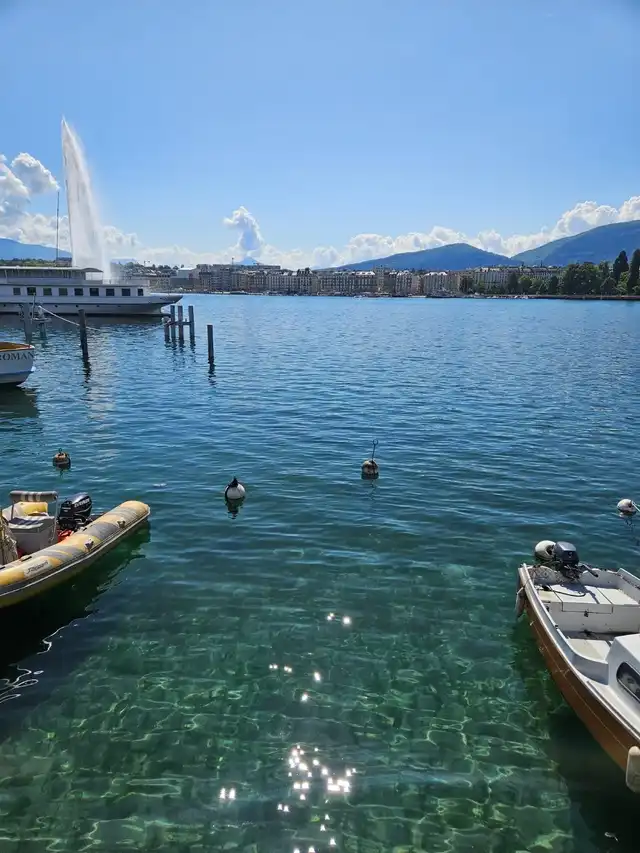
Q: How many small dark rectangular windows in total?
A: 9